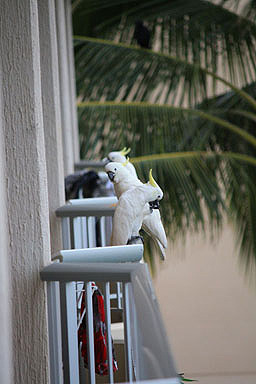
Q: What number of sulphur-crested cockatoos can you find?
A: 3